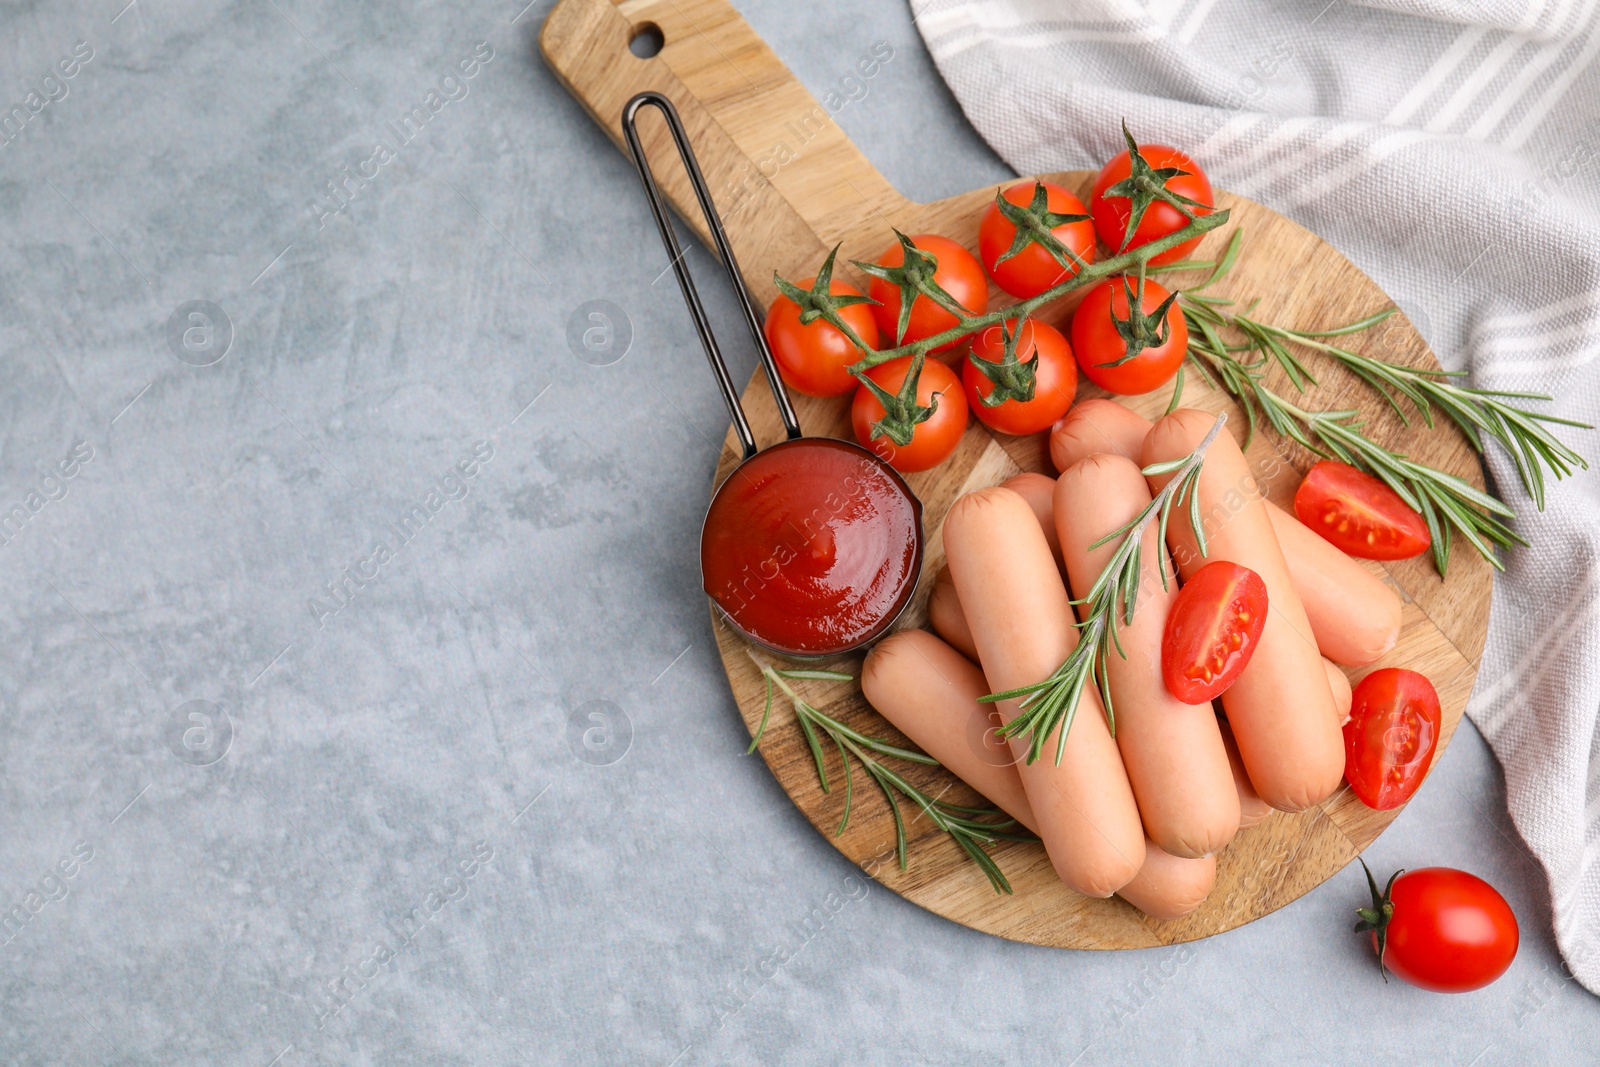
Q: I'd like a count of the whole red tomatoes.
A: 8